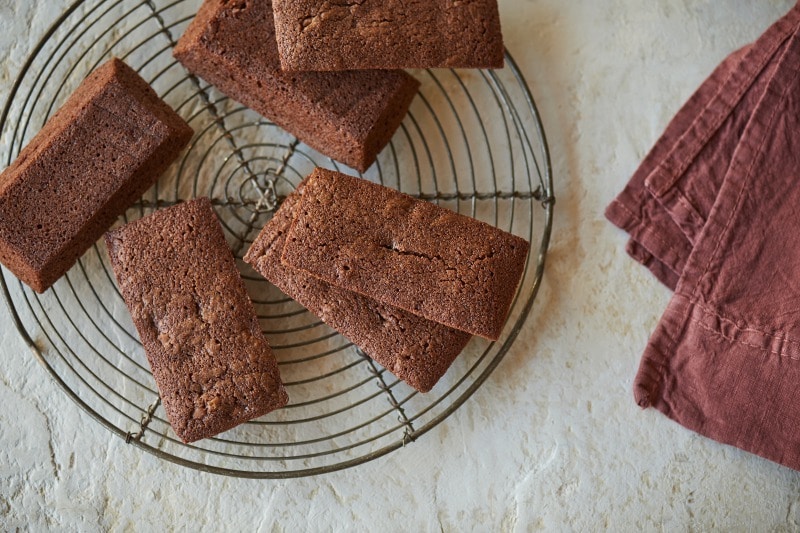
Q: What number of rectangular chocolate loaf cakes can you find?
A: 6